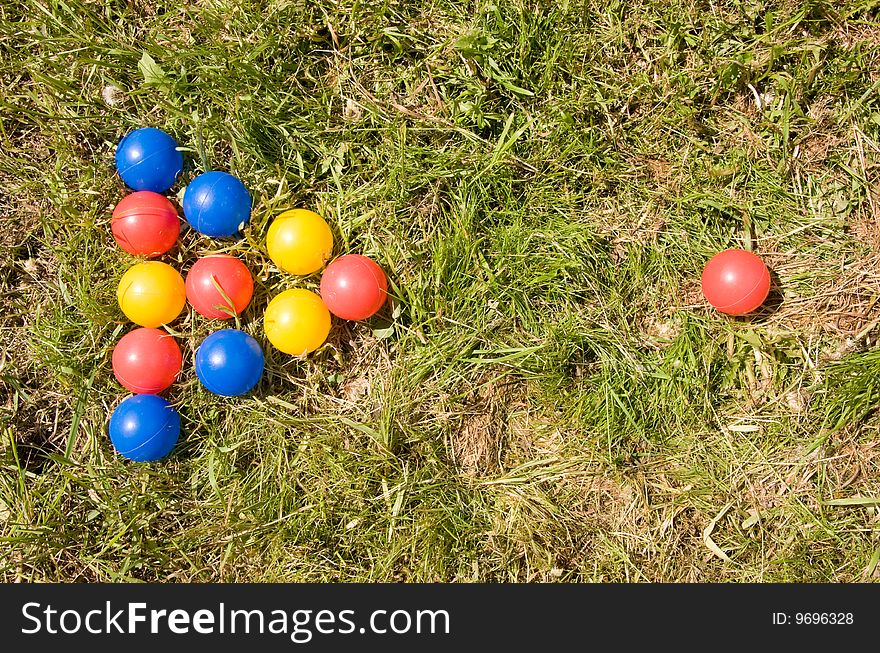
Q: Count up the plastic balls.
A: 12